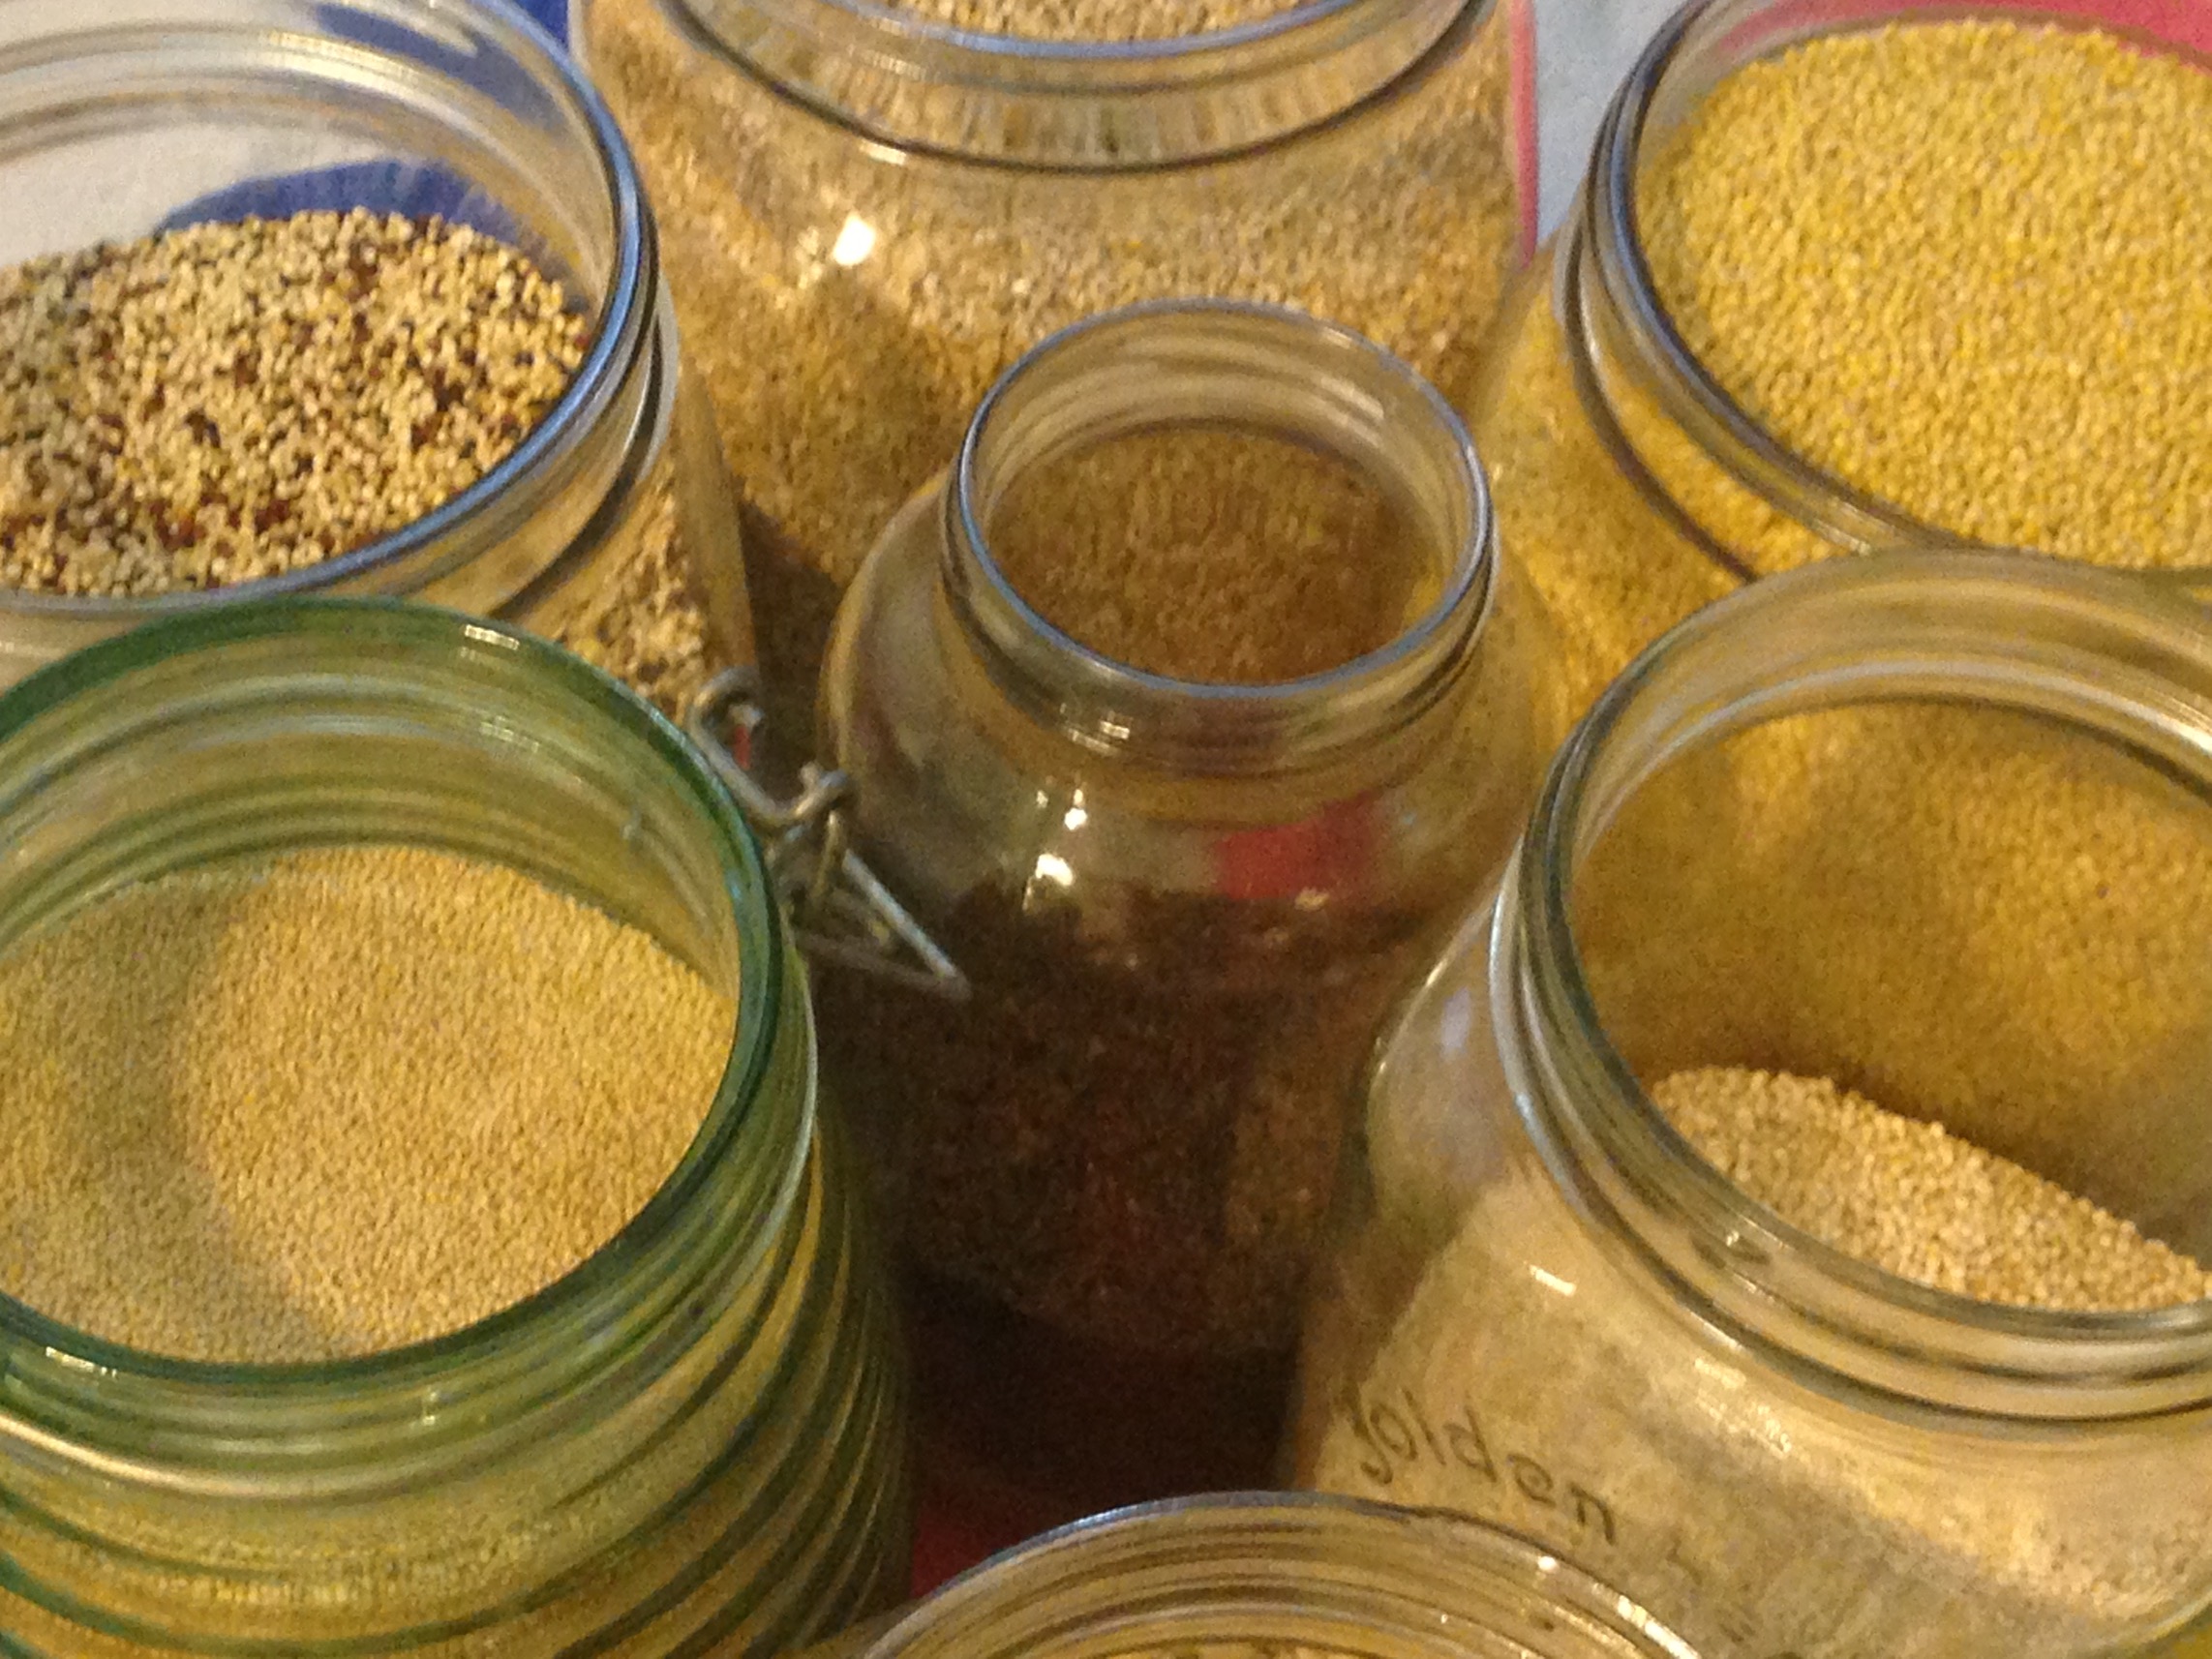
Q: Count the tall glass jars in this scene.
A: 7